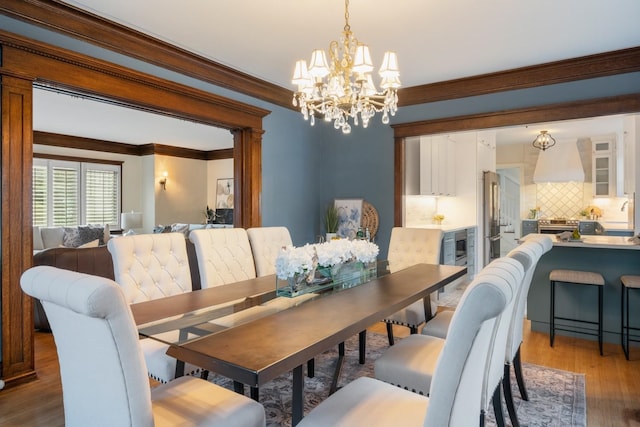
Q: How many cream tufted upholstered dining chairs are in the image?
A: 8